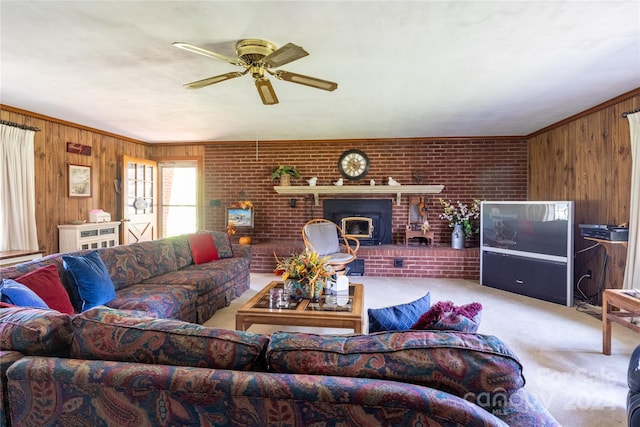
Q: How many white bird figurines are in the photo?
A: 4